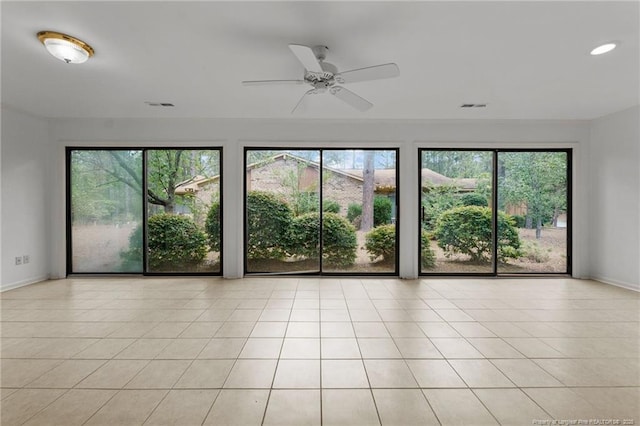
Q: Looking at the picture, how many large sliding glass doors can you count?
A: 3